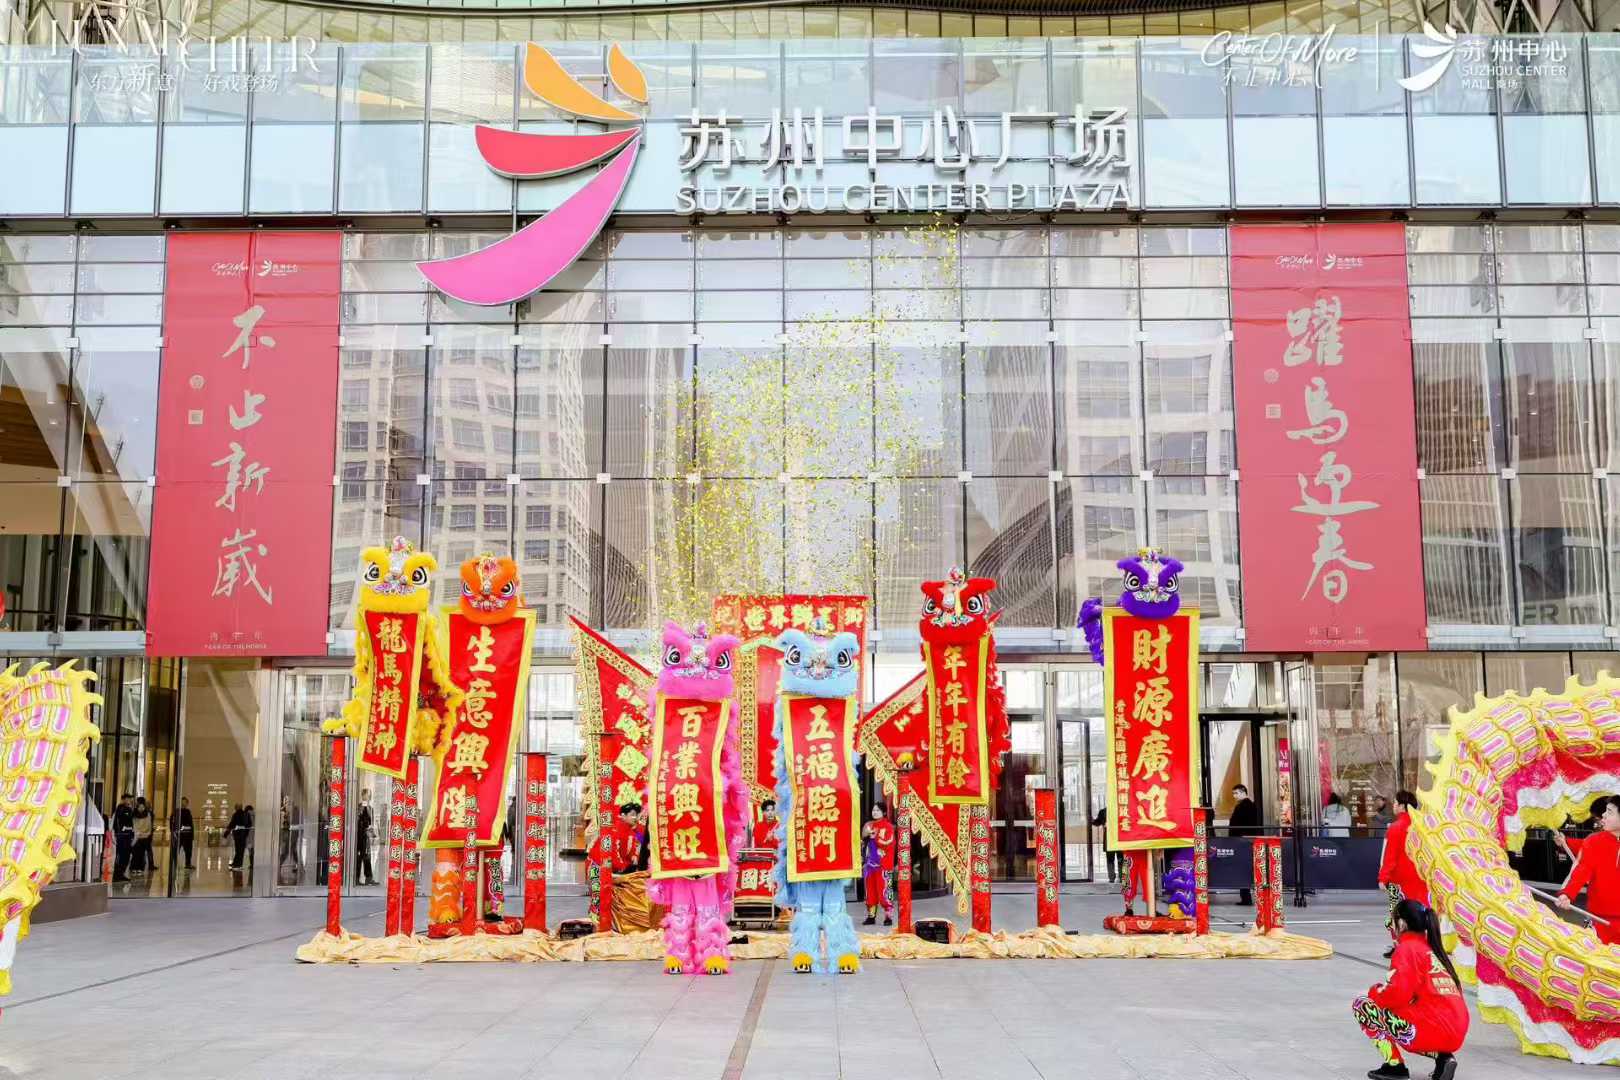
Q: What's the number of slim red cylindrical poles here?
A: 12